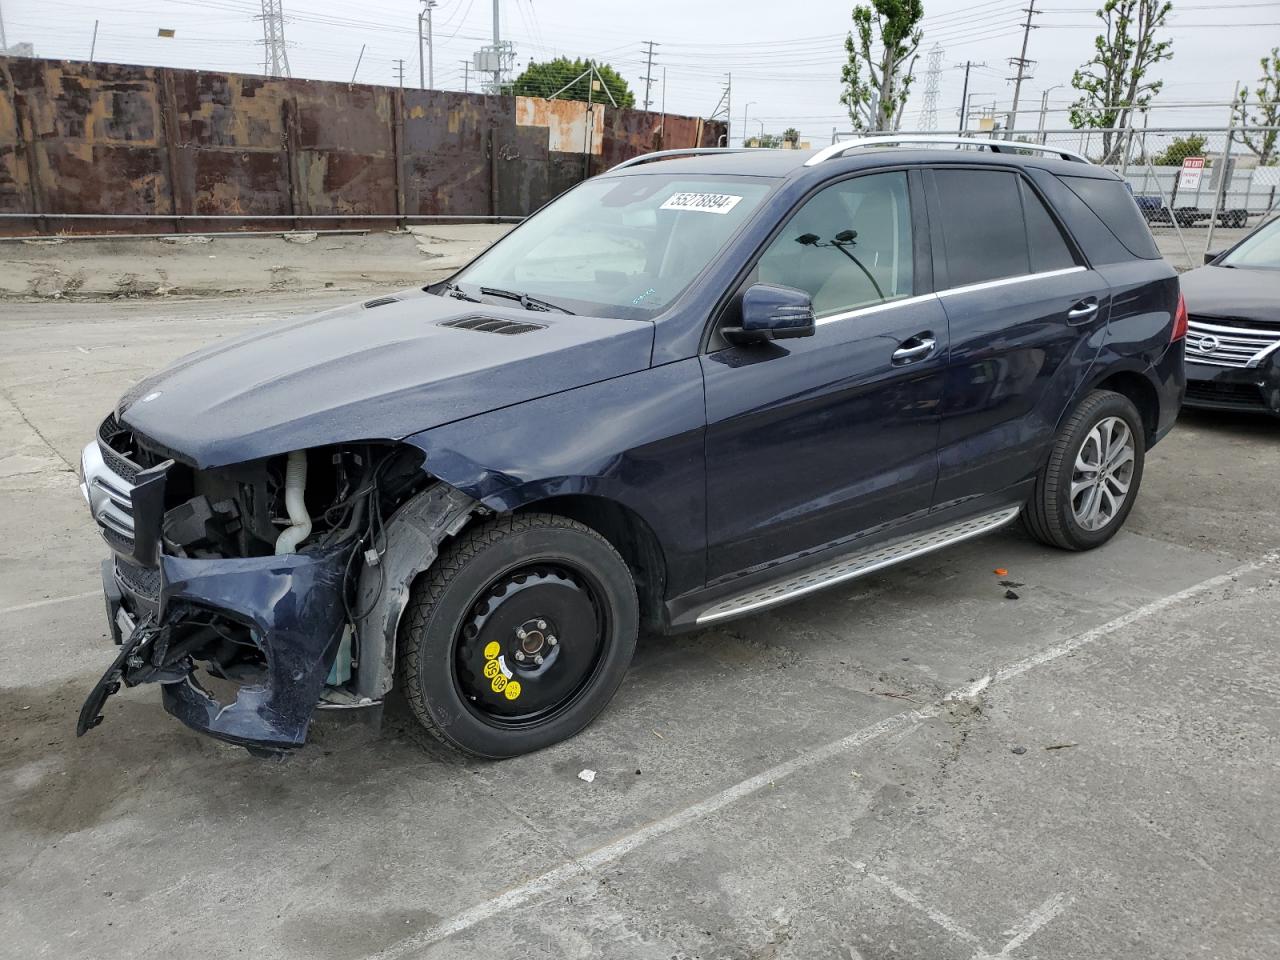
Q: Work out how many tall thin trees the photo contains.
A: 3